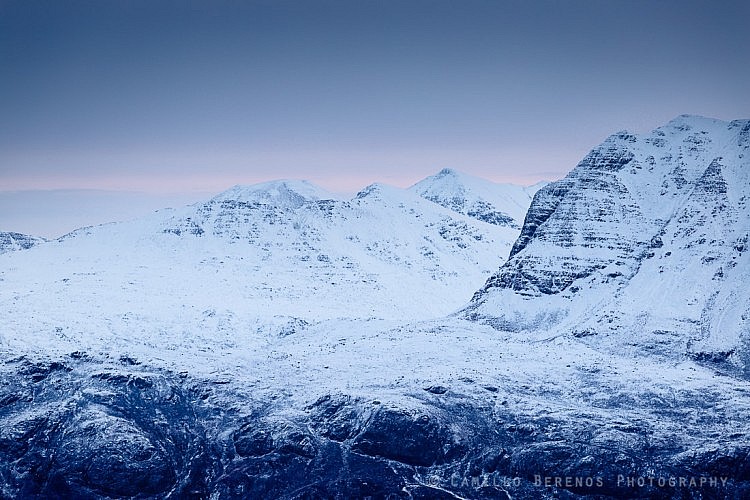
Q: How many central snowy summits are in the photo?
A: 3